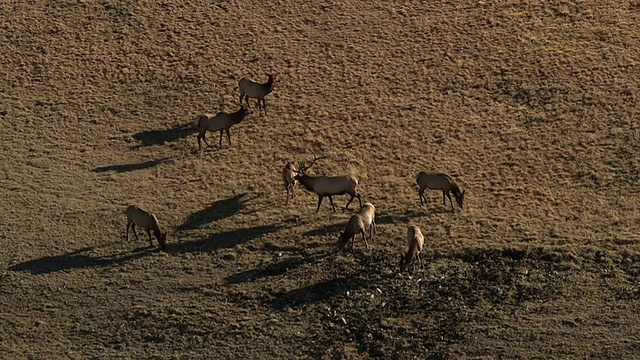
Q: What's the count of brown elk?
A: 8